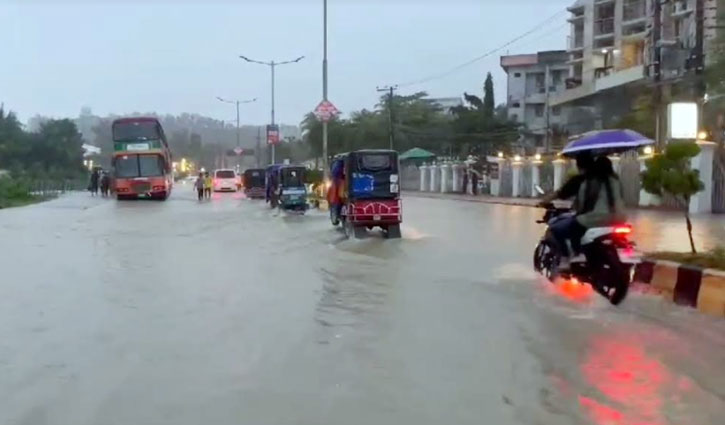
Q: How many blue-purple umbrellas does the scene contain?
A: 1